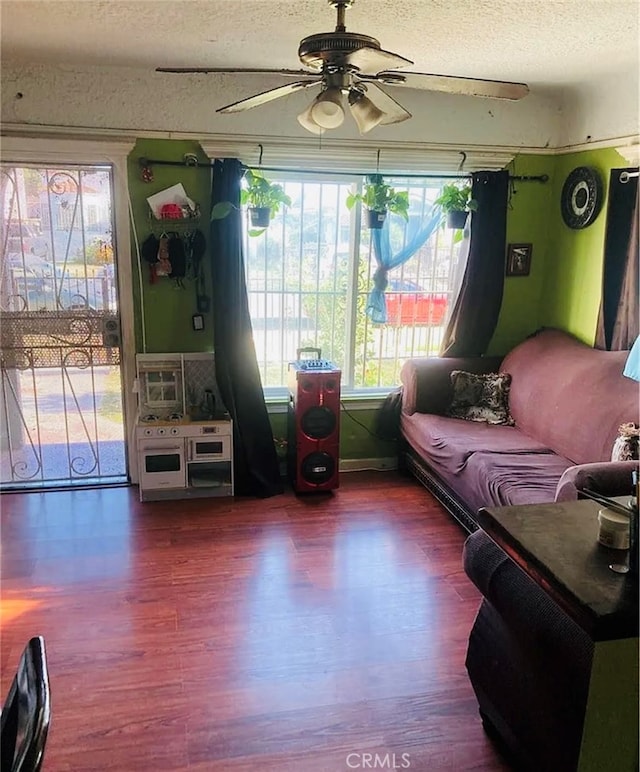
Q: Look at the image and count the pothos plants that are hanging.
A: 3